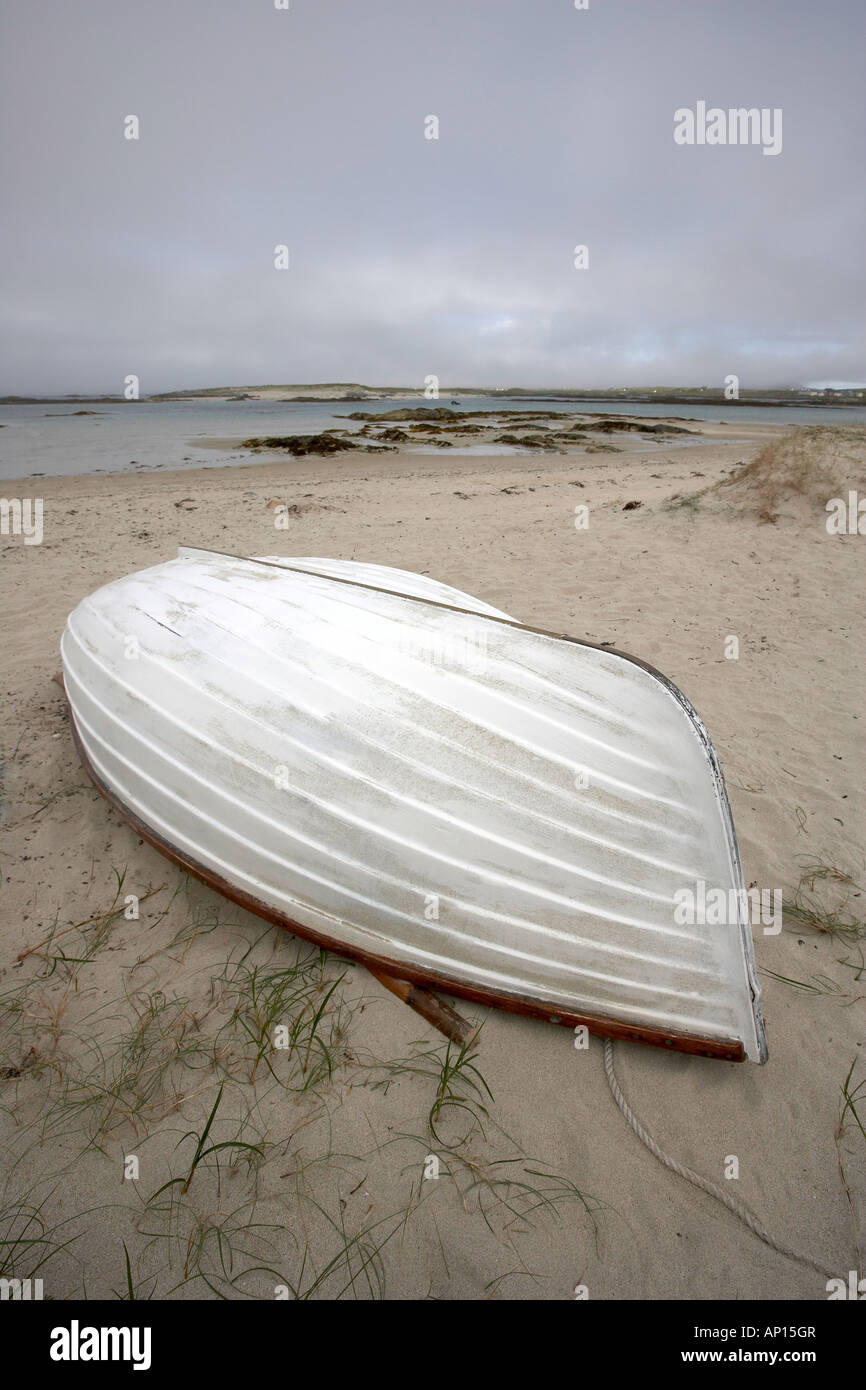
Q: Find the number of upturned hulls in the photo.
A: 1